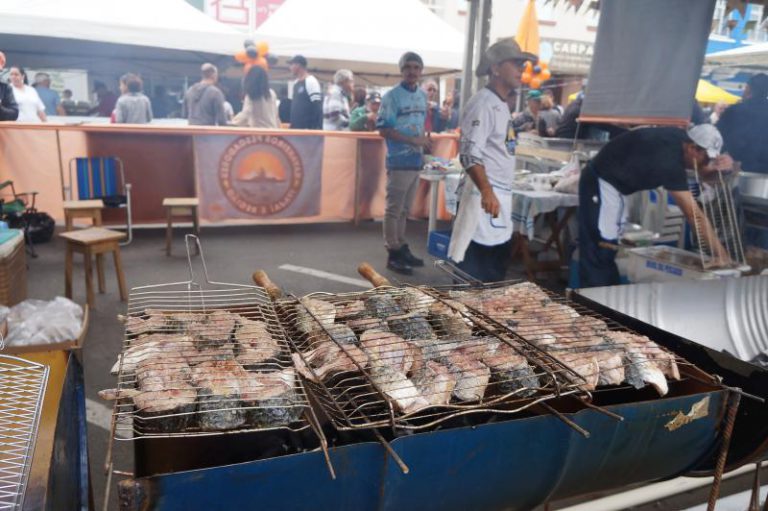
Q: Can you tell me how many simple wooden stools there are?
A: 3